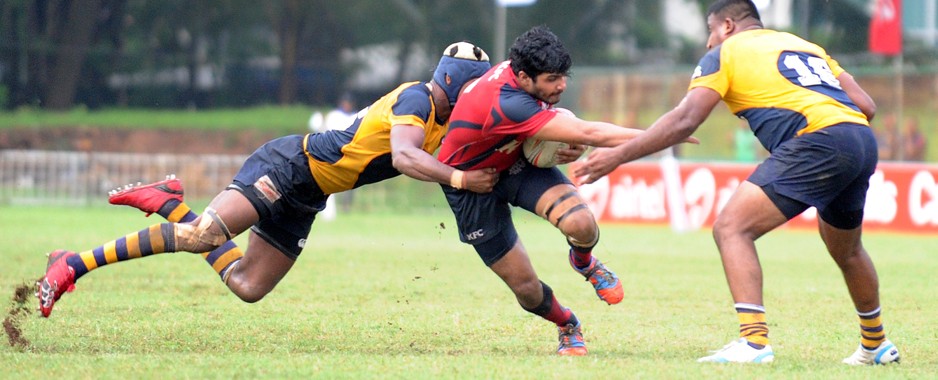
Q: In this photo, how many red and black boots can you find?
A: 2